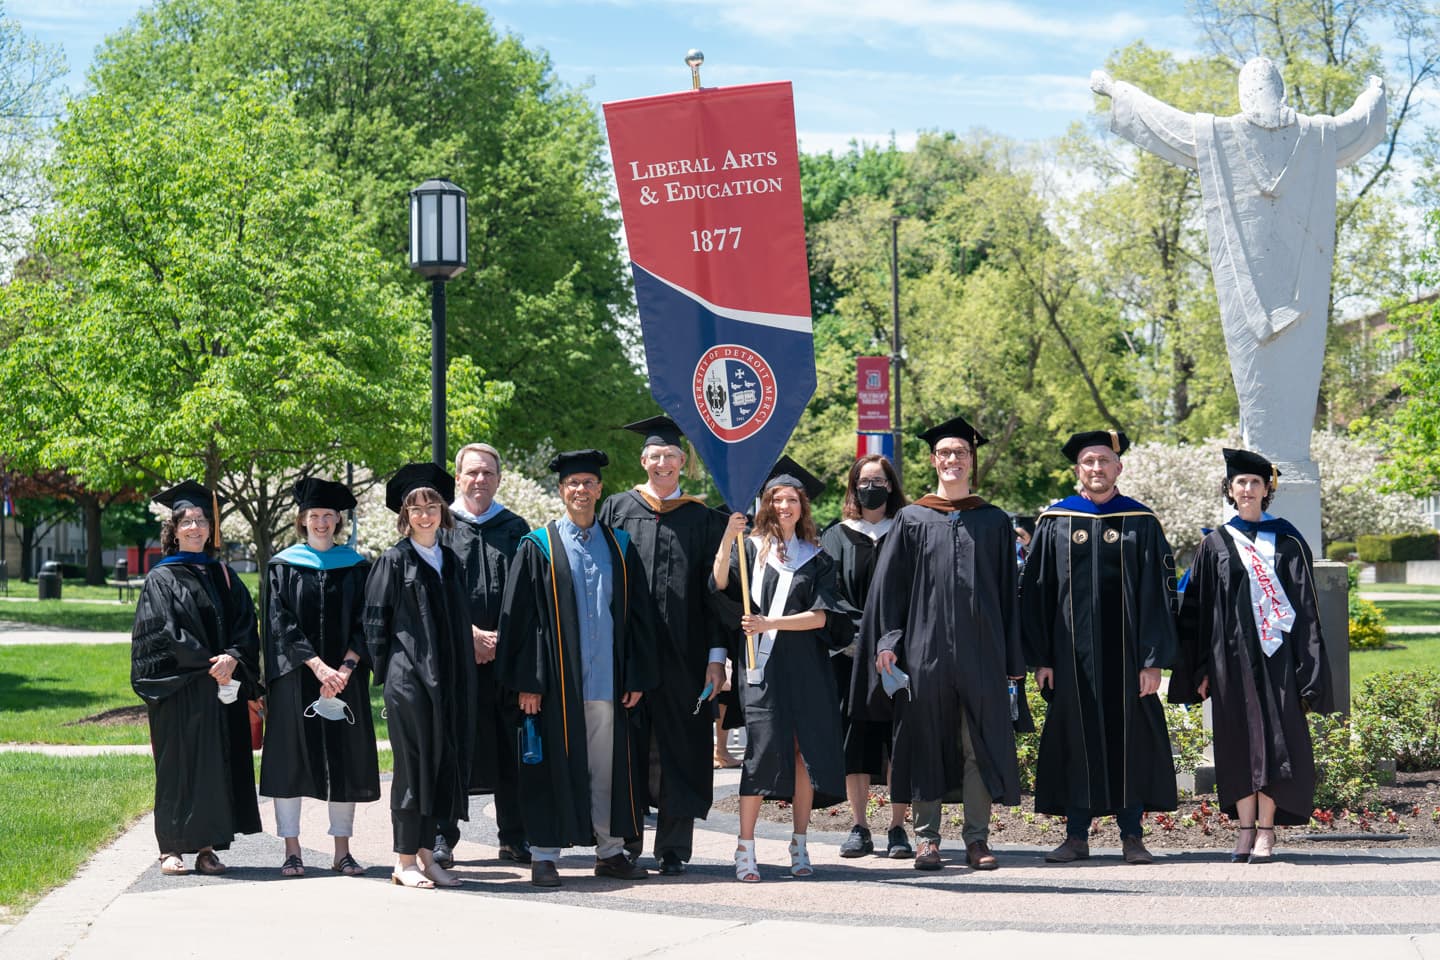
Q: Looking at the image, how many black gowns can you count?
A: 11